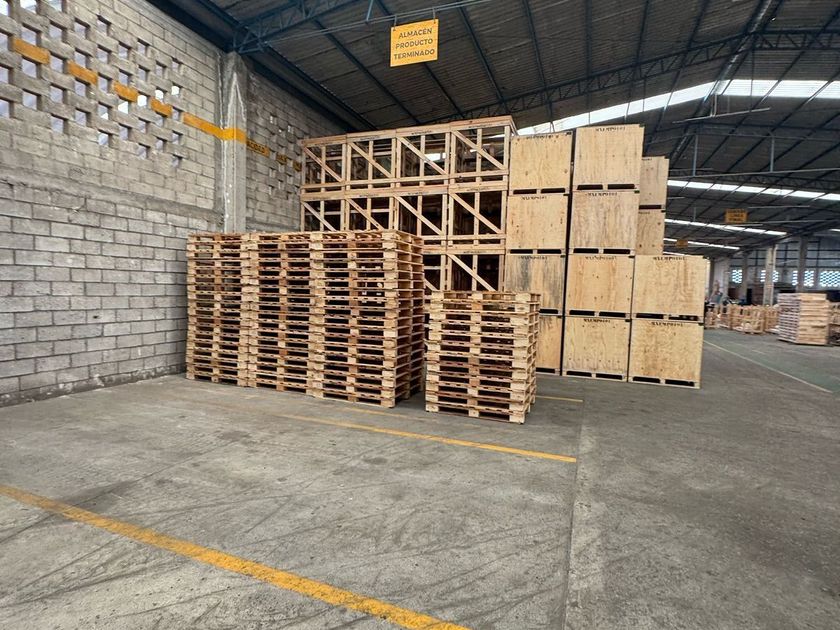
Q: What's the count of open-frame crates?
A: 10